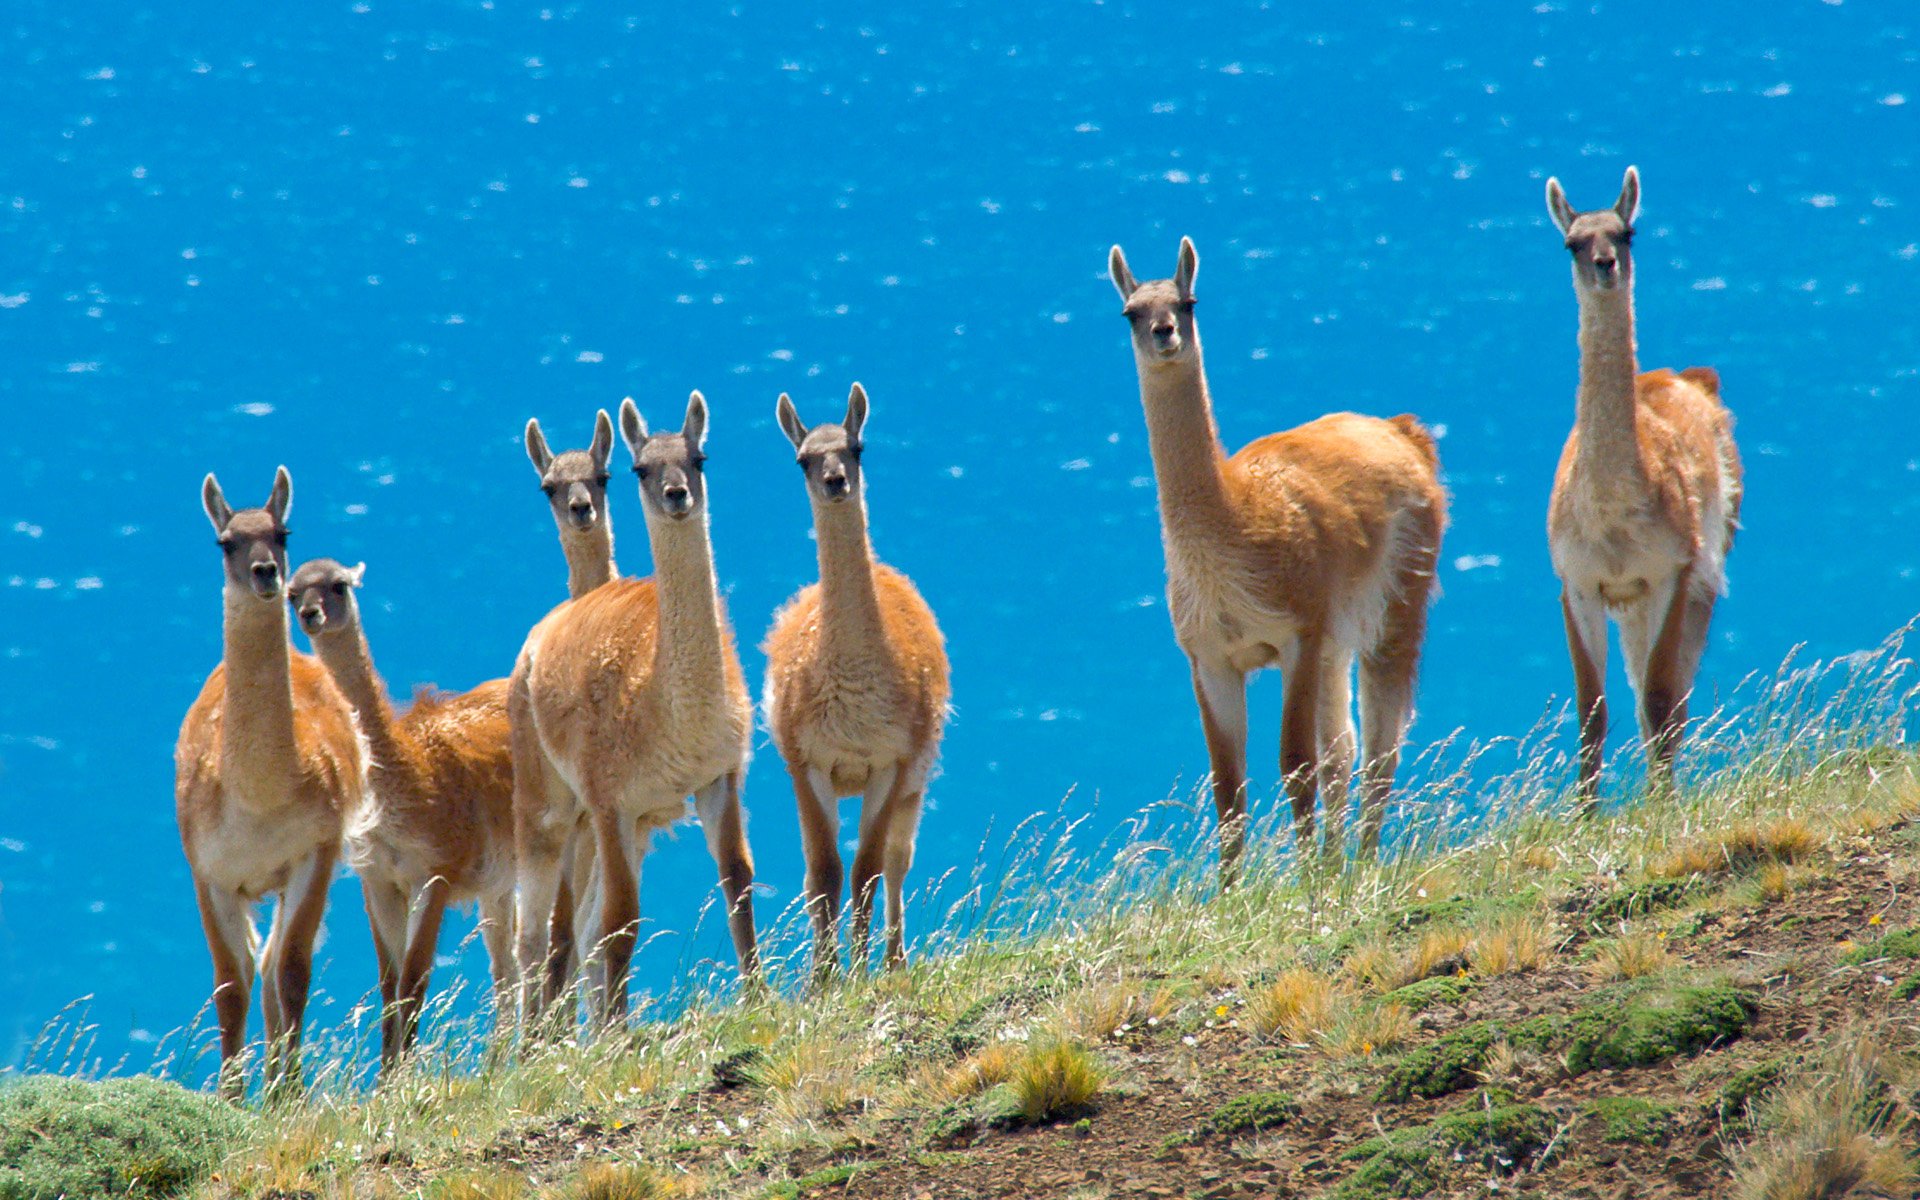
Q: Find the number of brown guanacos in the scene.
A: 7